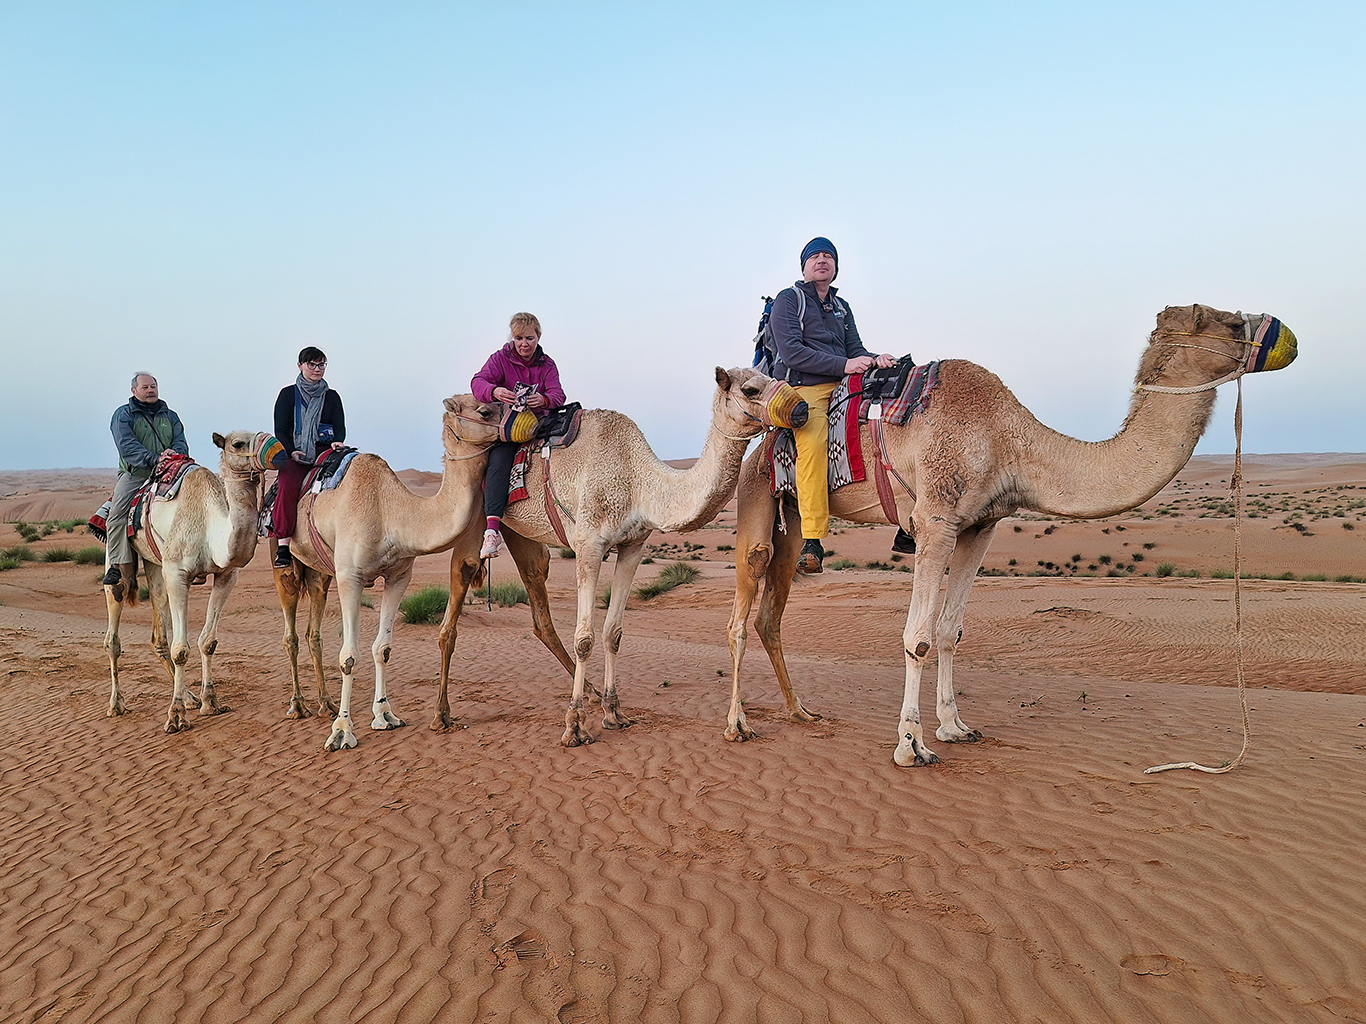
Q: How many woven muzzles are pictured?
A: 4